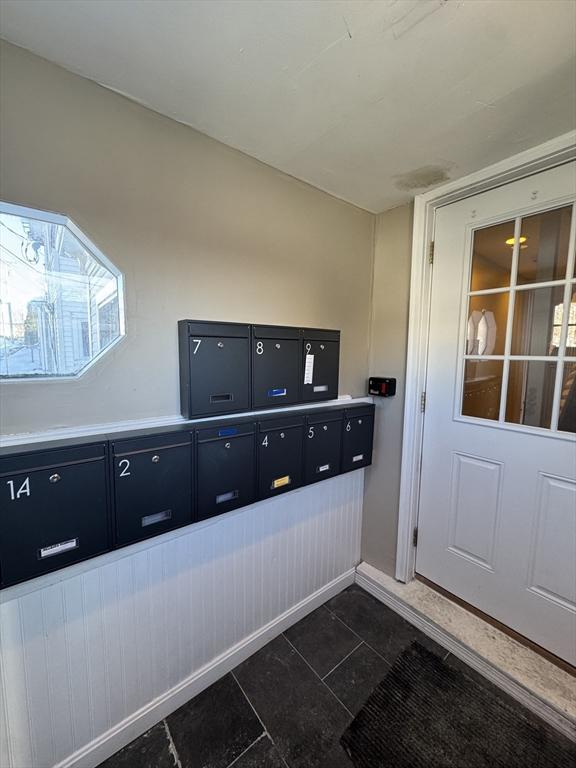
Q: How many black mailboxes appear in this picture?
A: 9